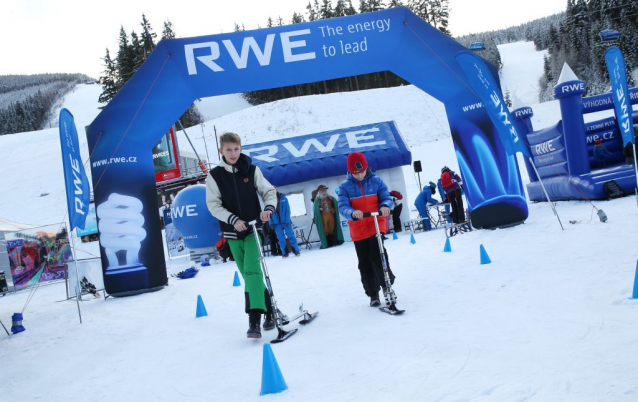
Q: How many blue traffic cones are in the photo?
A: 8